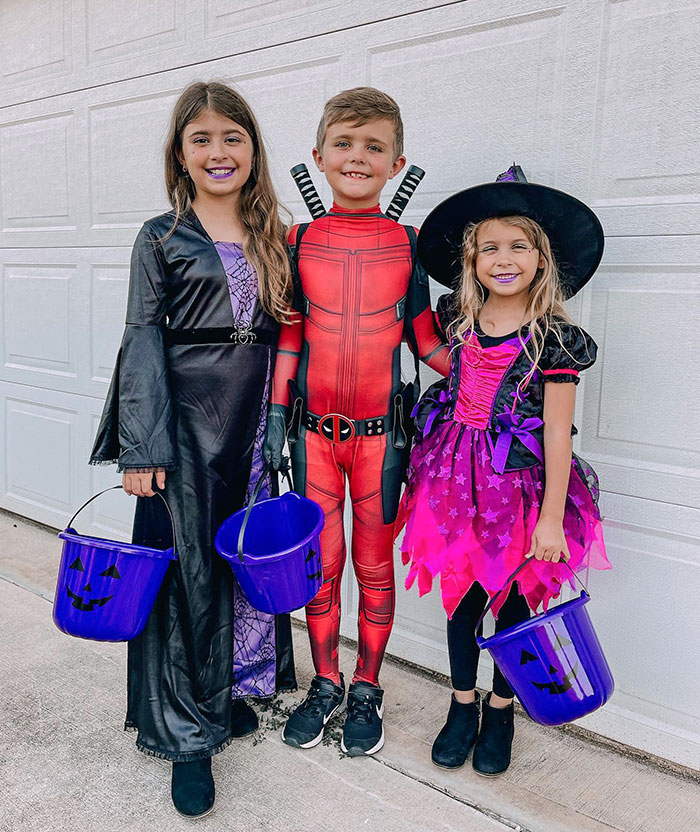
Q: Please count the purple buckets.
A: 3